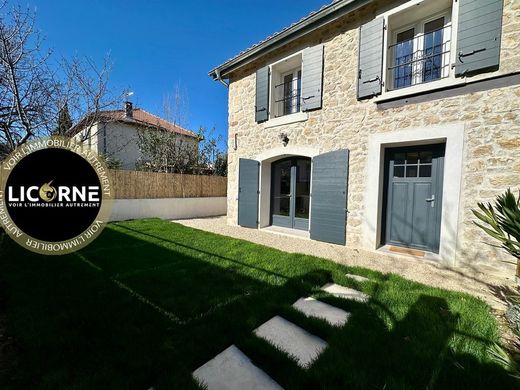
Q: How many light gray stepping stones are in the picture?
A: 5